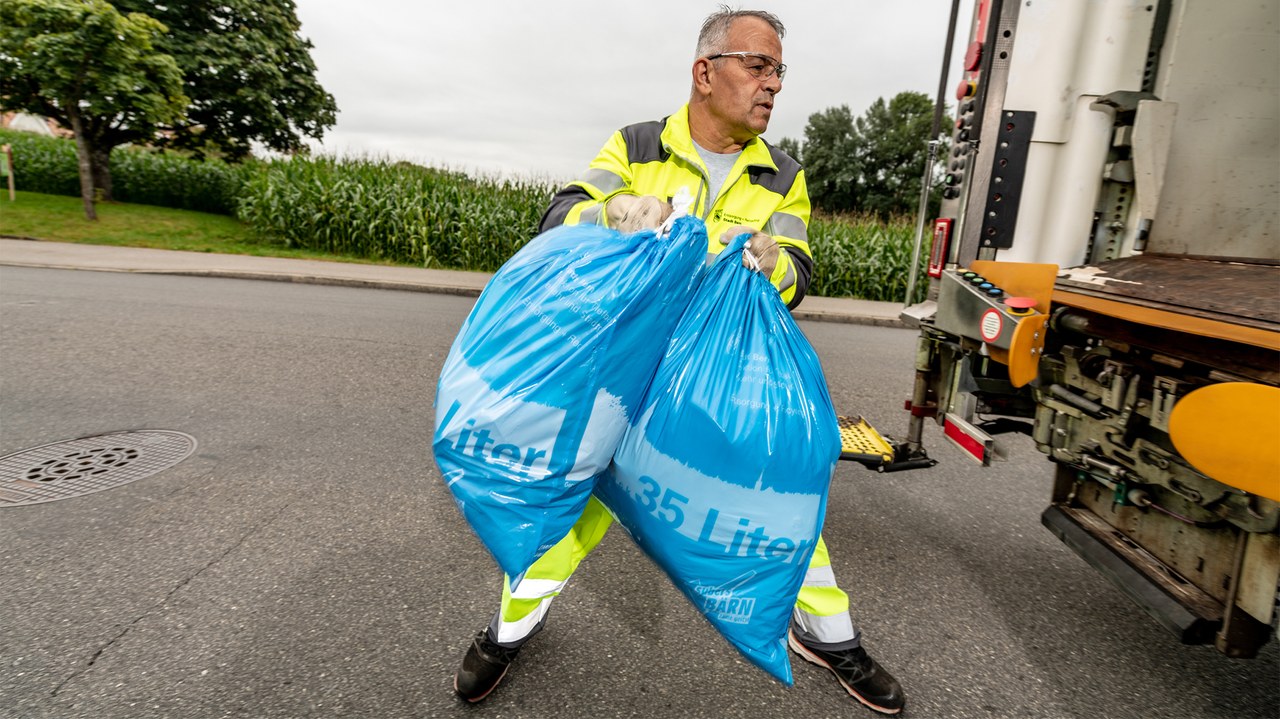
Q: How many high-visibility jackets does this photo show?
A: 1